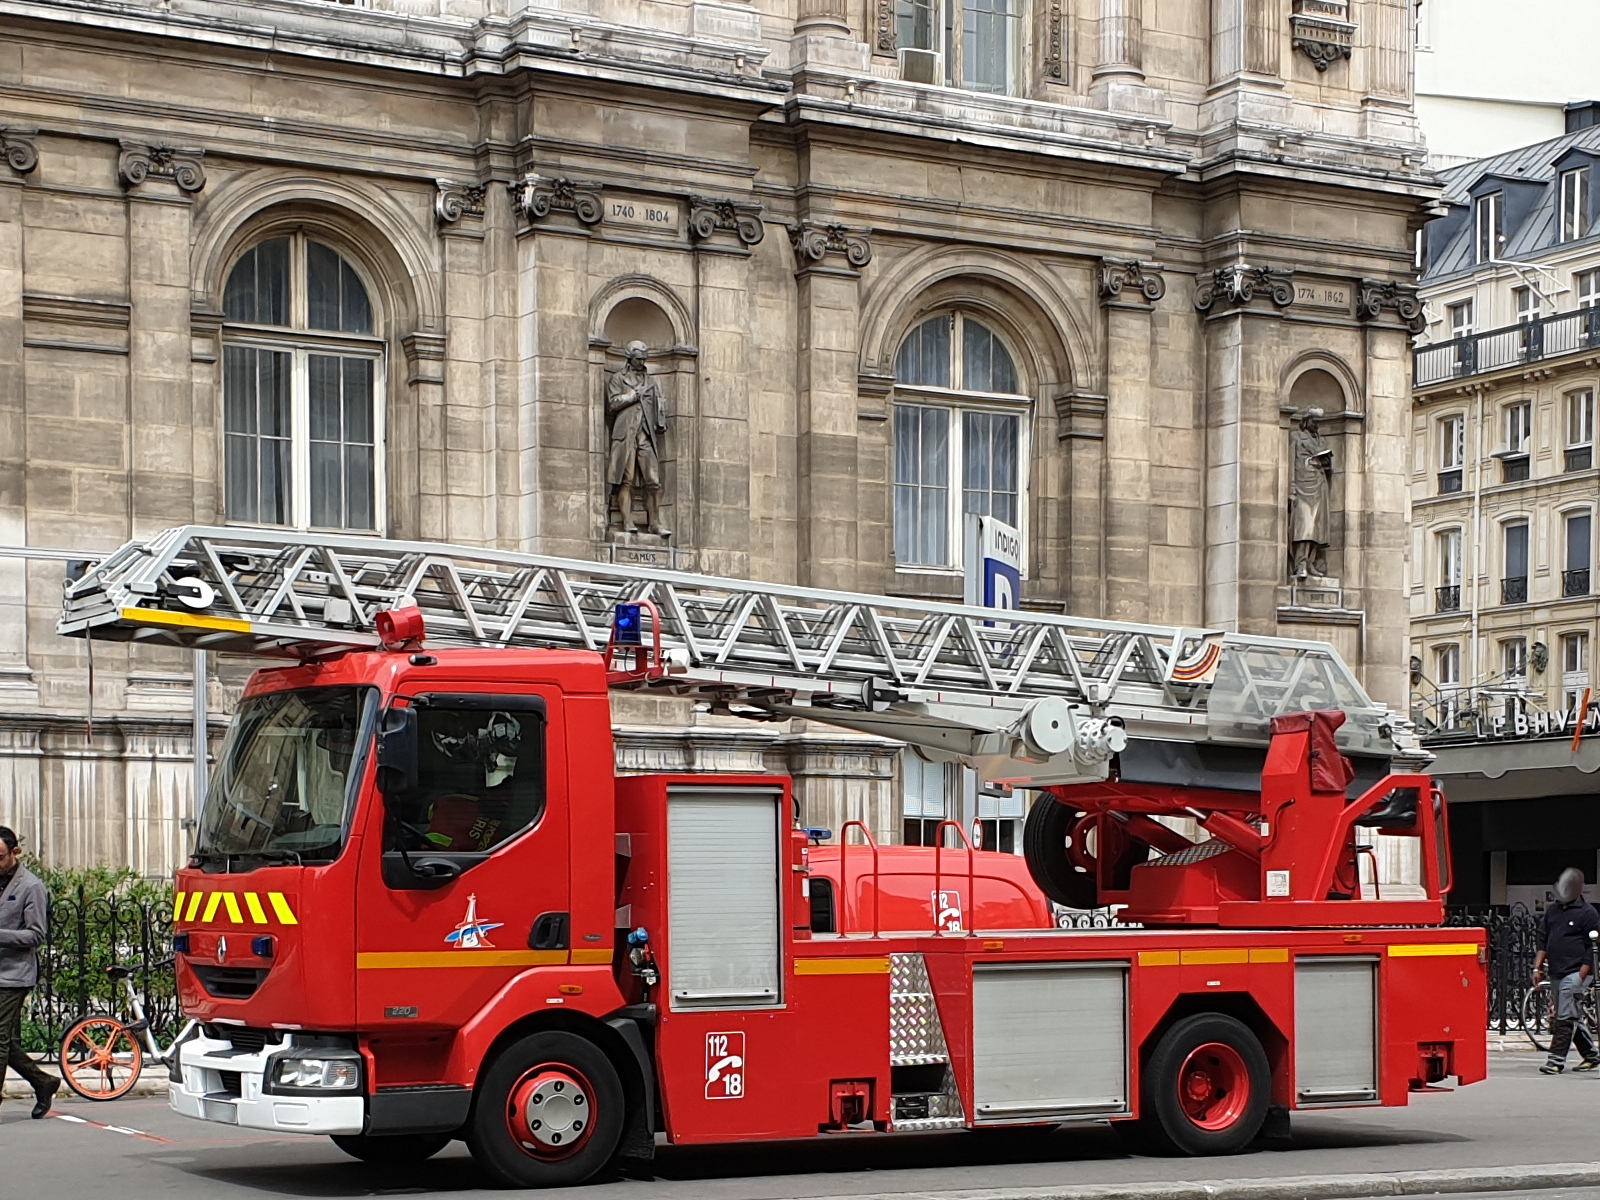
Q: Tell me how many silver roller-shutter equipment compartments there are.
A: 3